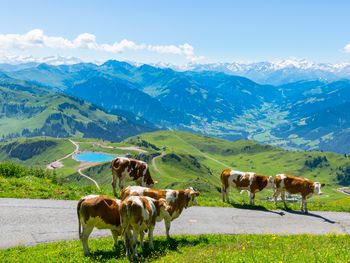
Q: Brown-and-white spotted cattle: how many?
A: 6